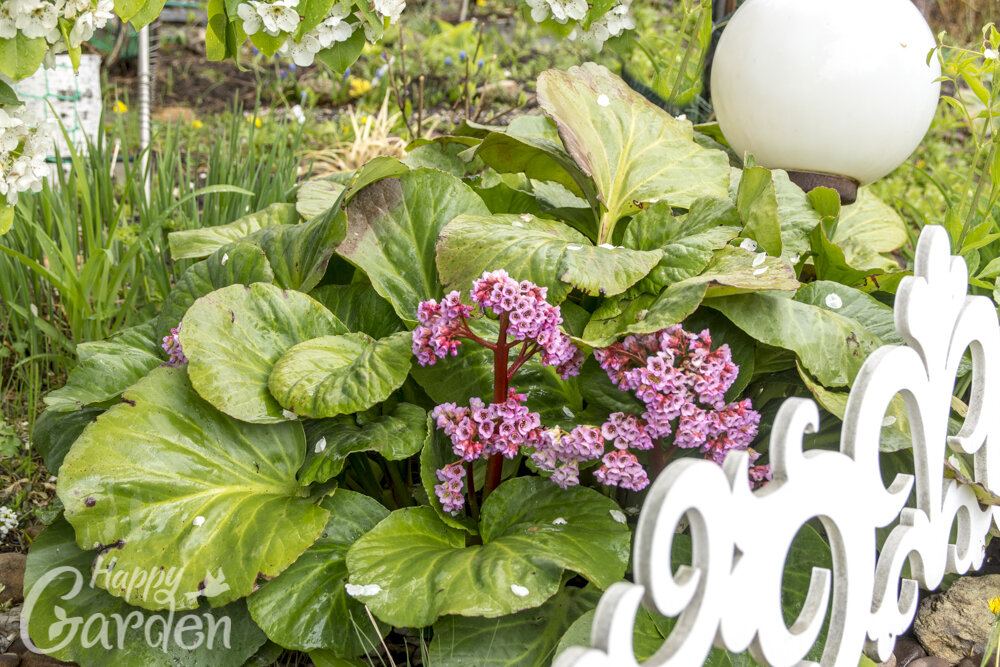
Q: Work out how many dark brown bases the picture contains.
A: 1